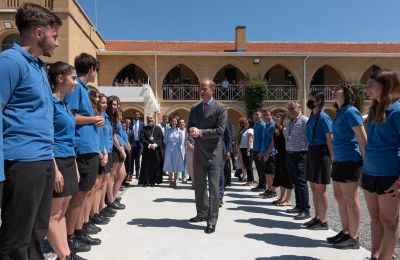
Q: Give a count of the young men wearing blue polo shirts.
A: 4